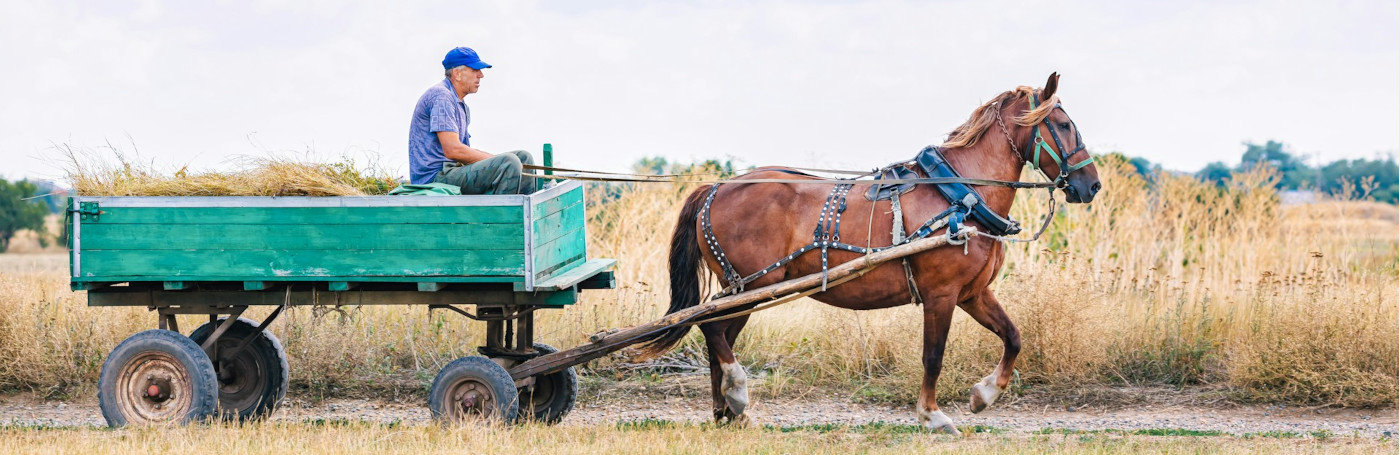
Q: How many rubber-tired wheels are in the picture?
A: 4